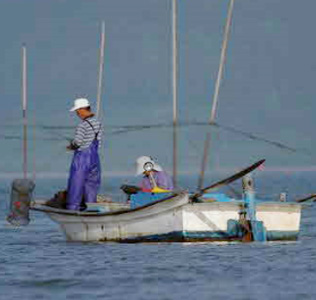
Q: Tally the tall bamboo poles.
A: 4